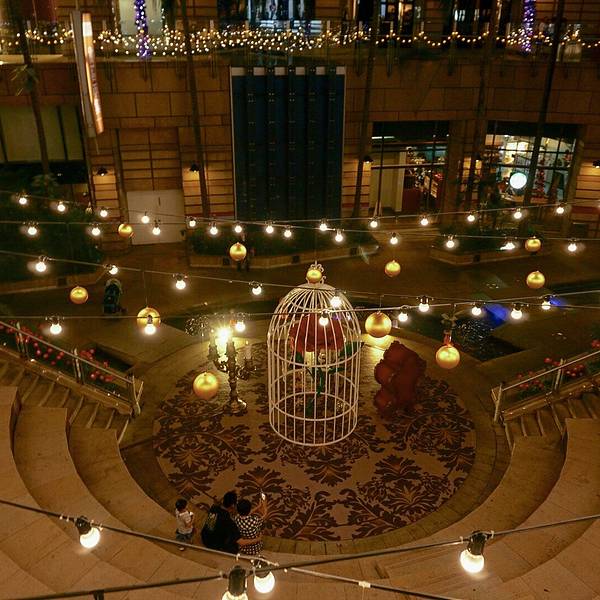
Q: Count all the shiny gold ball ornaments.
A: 11